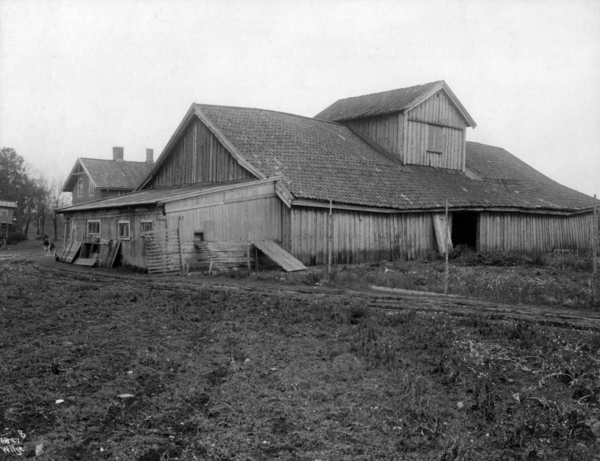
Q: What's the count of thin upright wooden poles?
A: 3